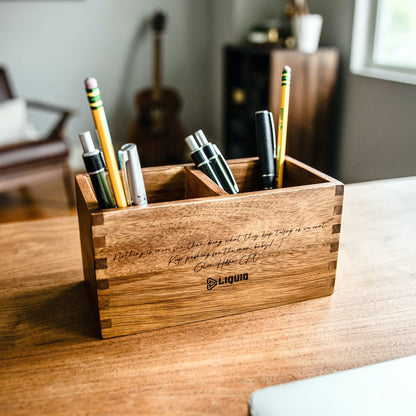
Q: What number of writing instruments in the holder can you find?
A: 7